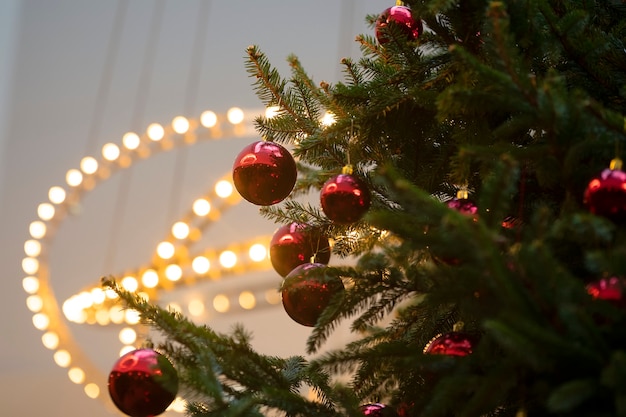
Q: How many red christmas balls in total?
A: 11